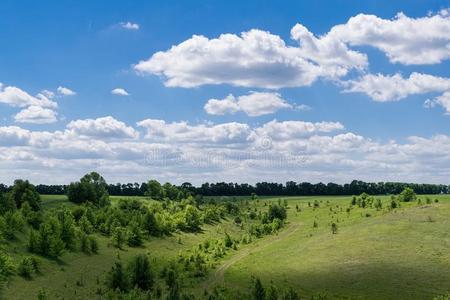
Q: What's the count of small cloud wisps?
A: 3